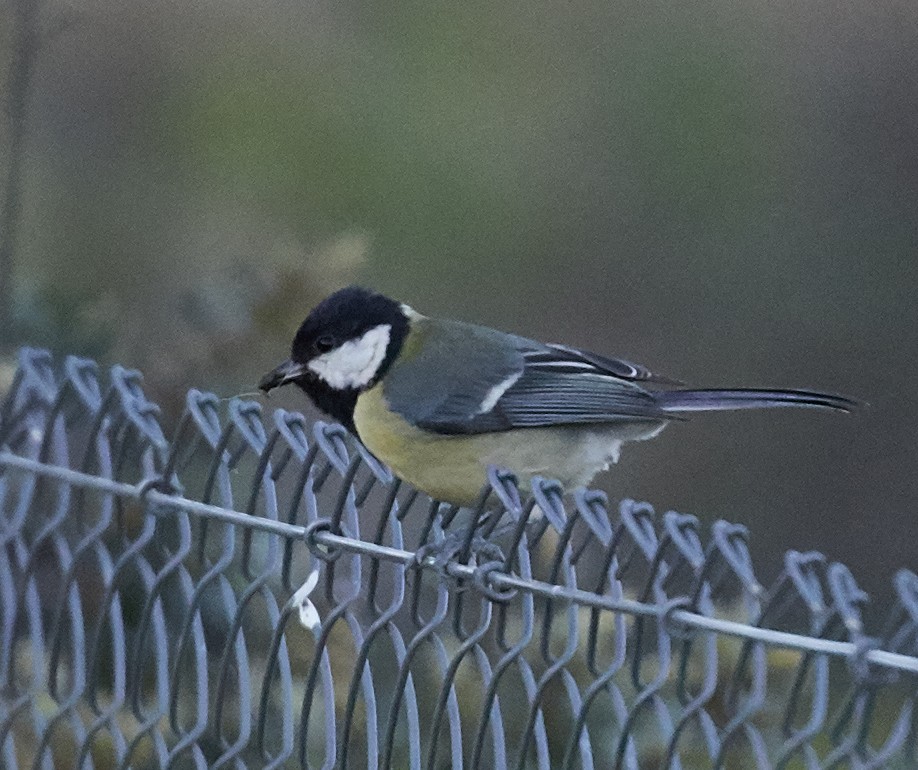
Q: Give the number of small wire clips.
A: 5